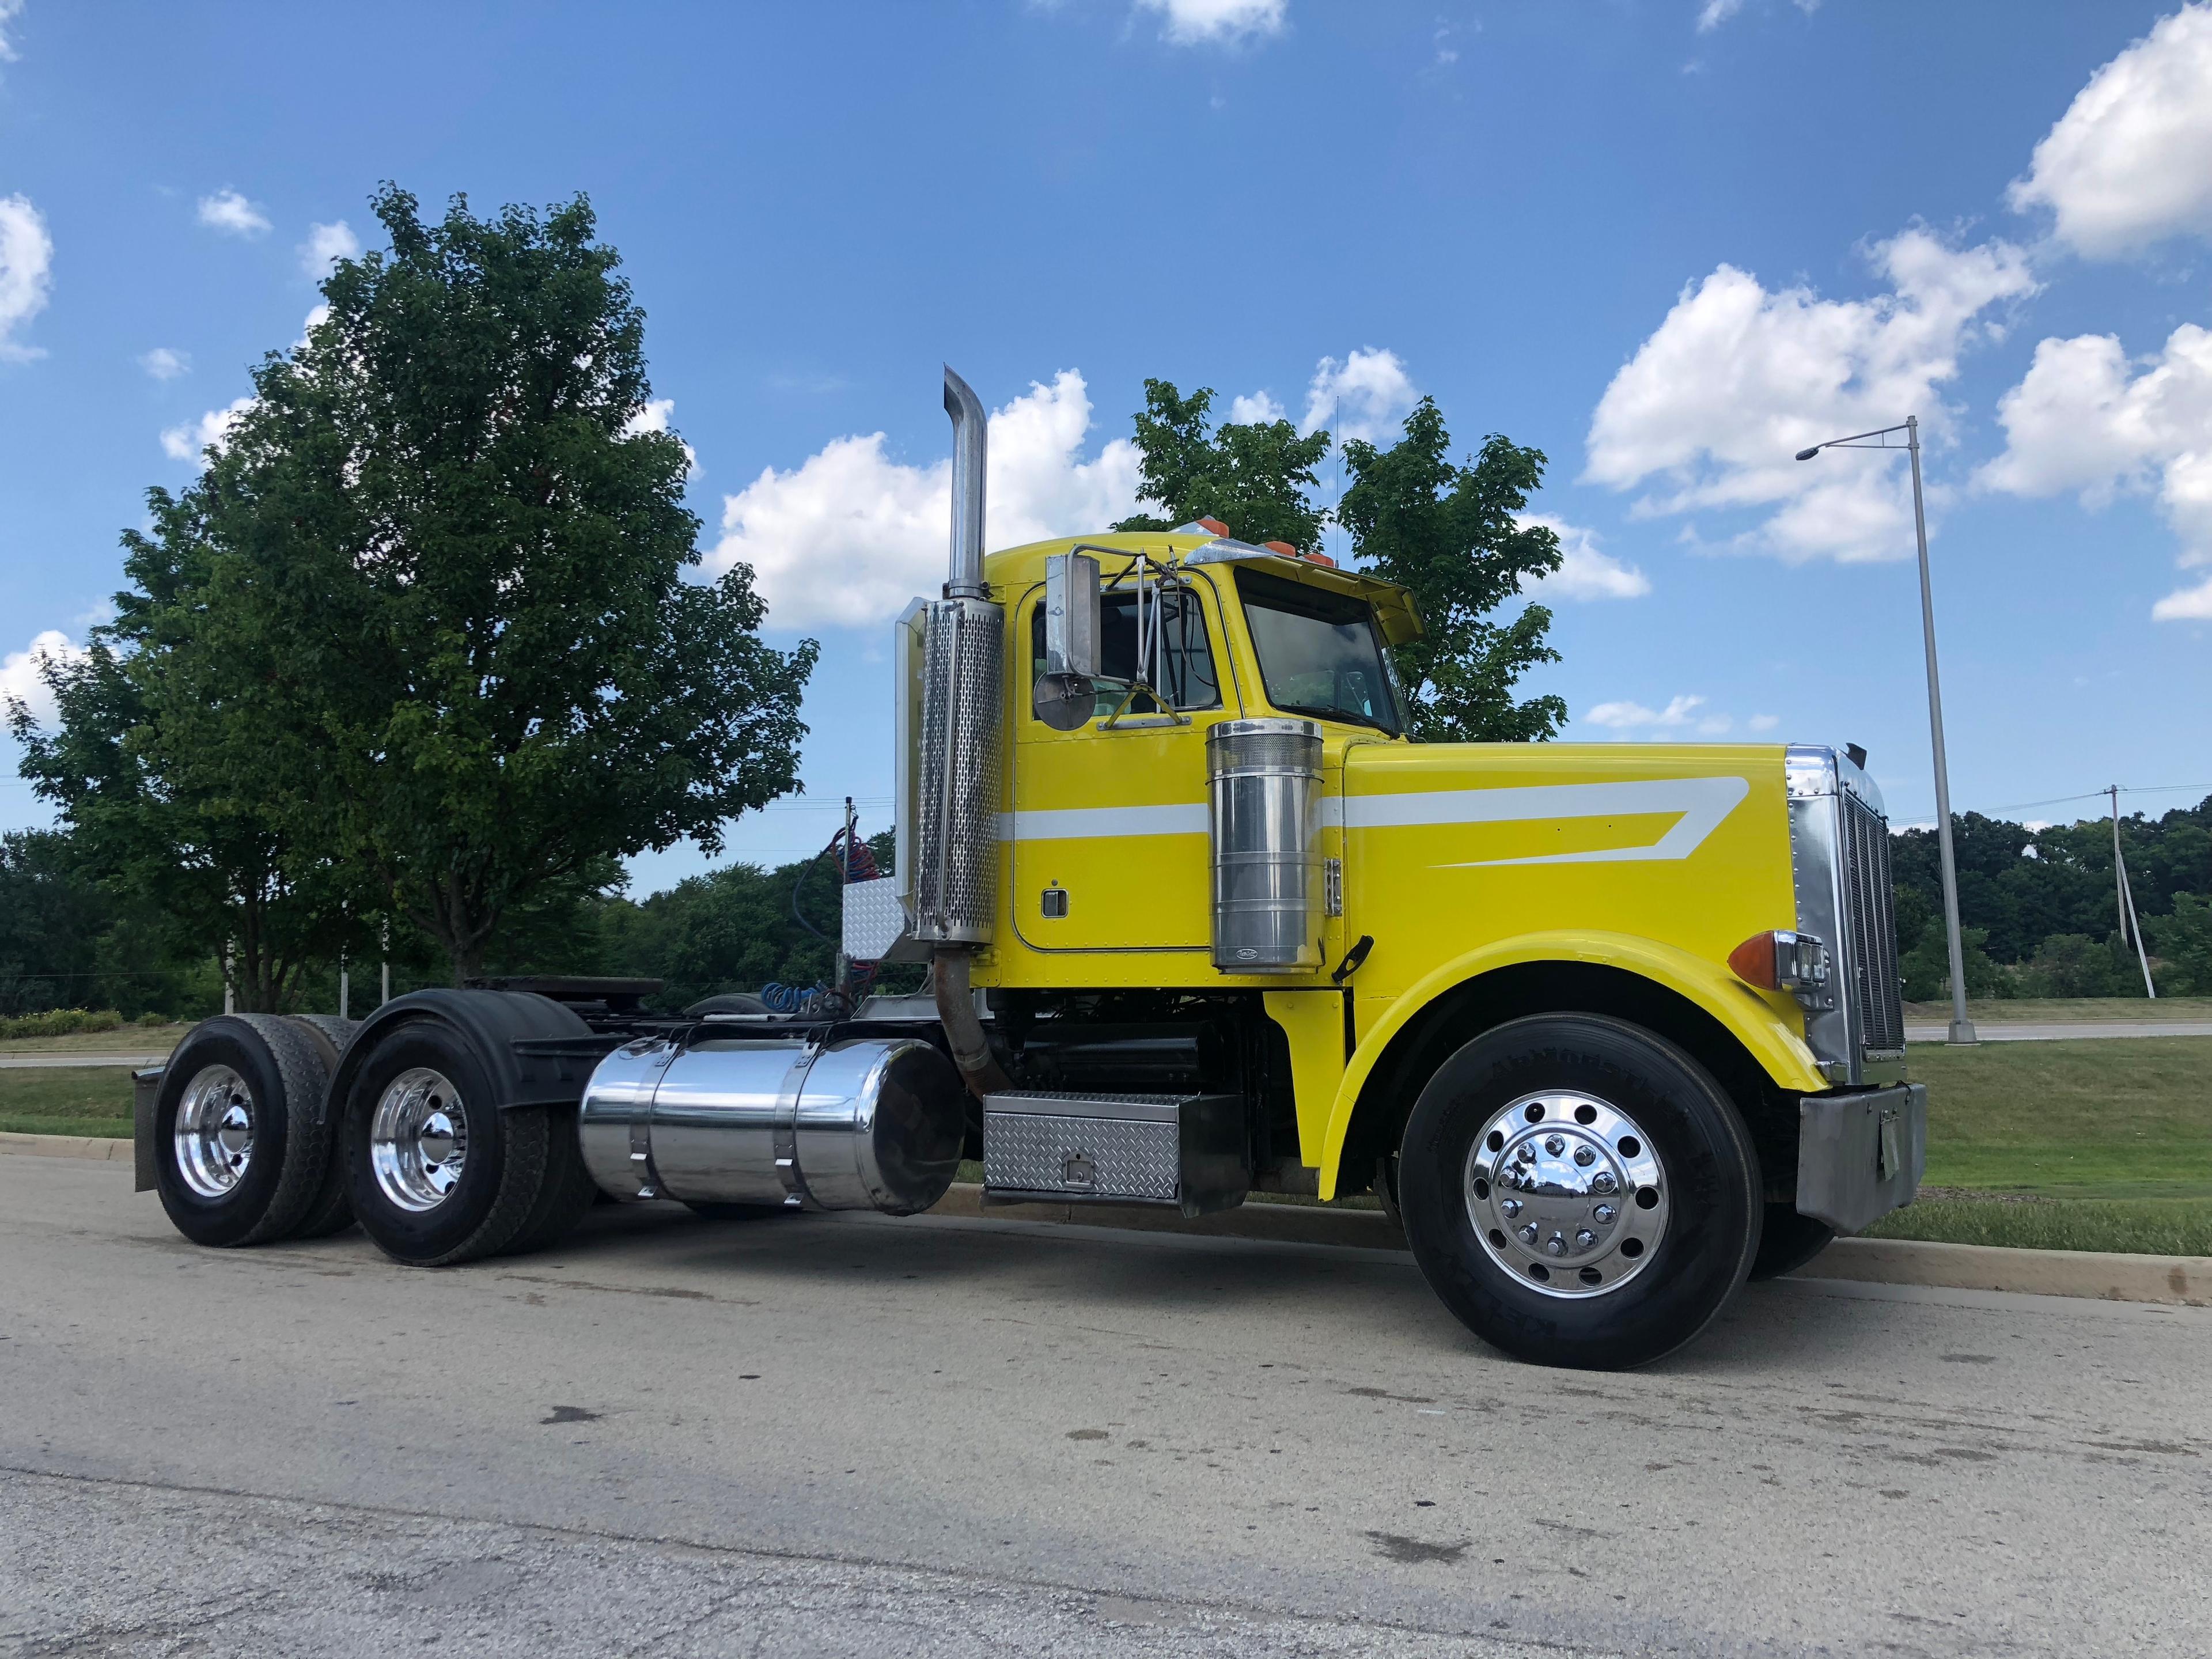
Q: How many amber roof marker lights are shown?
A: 3